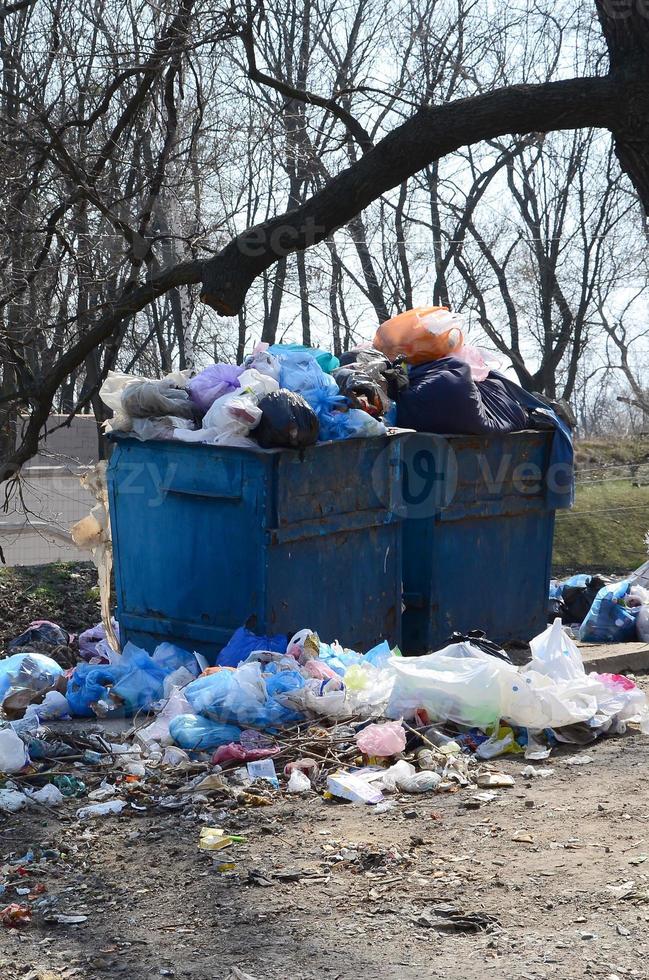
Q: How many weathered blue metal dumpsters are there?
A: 2